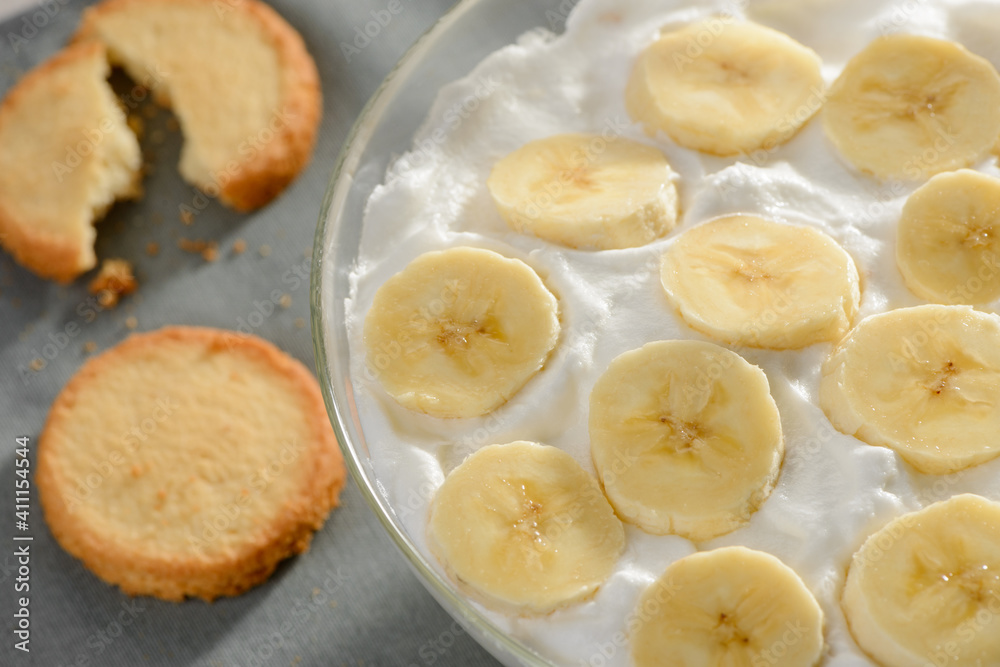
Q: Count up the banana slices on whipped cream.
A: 11